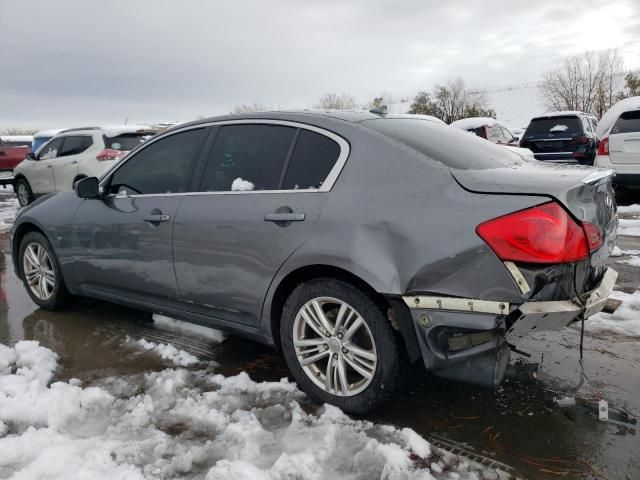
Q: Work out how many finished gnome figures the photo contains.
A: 0